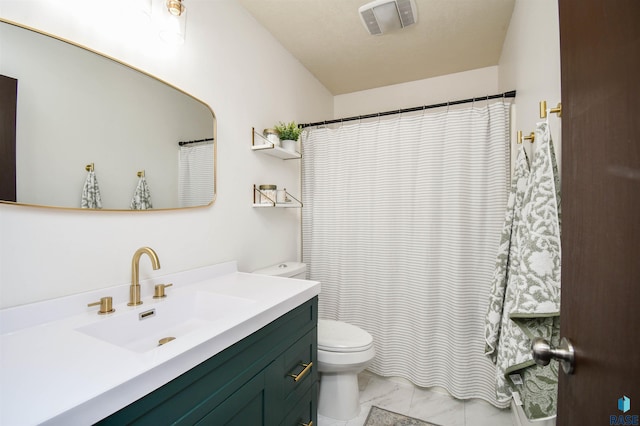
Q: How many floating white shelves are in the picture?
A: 2